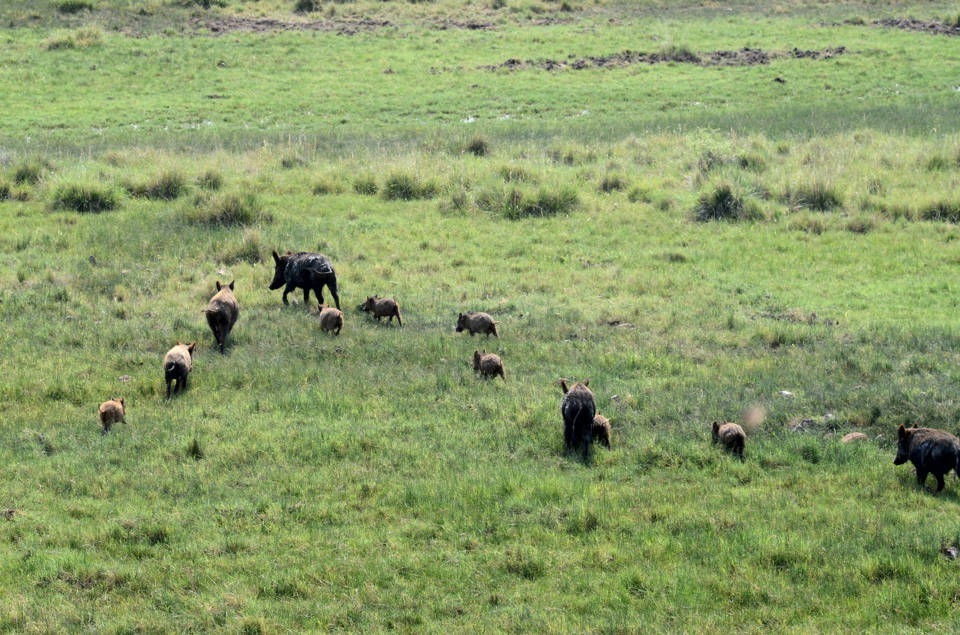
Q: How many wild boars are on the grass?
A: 12